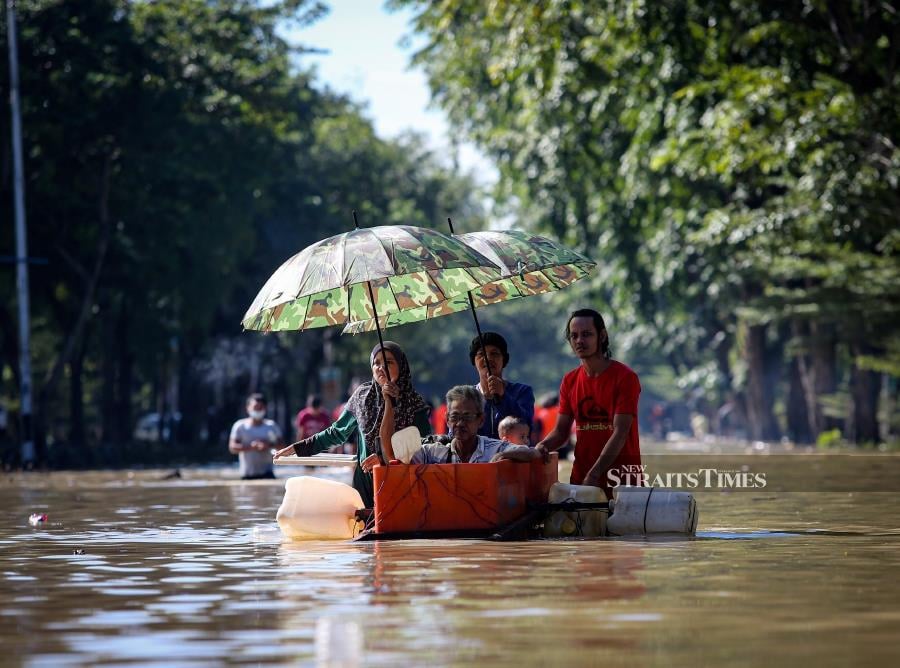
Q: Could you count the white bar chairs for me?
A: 0